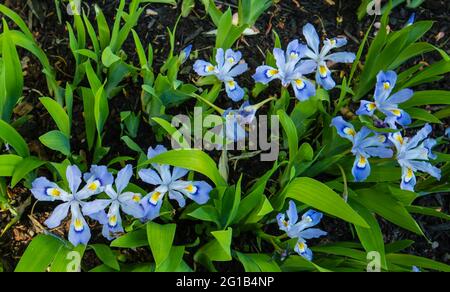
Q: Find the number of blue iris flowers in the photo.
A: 11